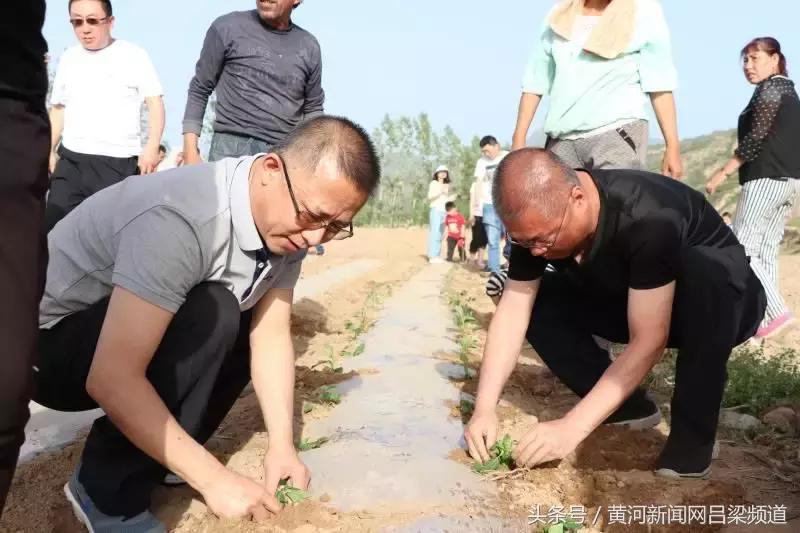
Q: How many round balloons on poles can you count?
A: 0